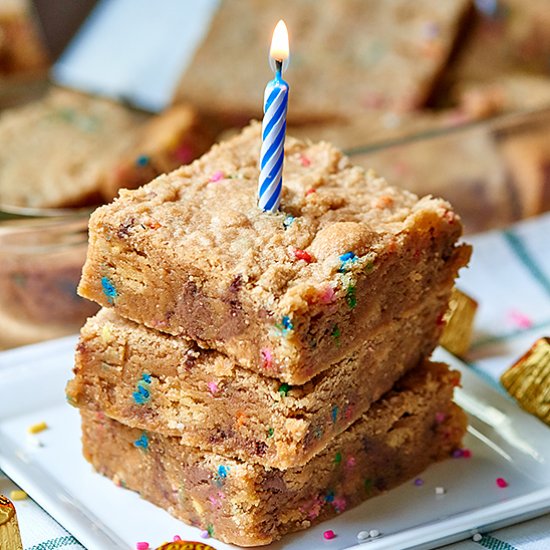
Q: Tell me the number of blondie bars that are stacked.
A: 3